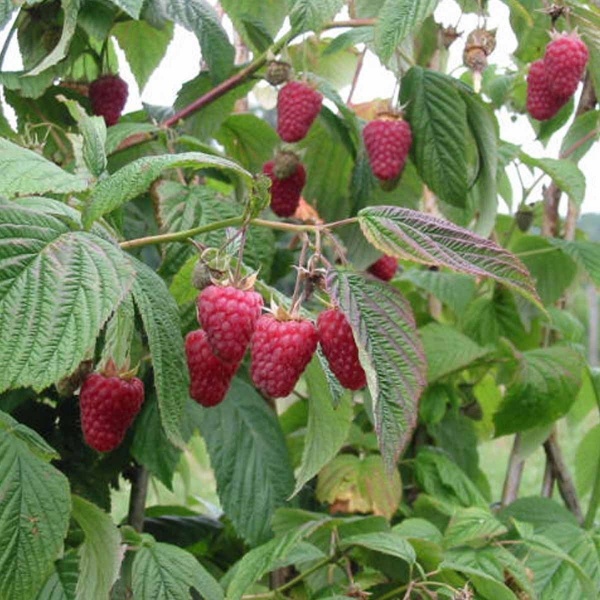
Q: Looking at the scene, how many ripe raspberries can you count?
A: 12